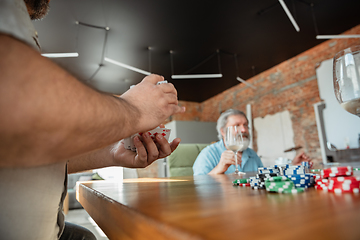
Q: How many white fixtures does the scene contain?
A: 6